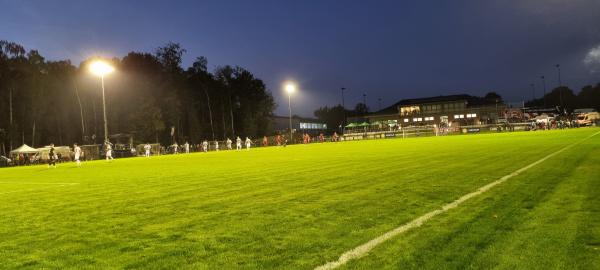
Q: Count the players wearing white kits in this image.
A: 10